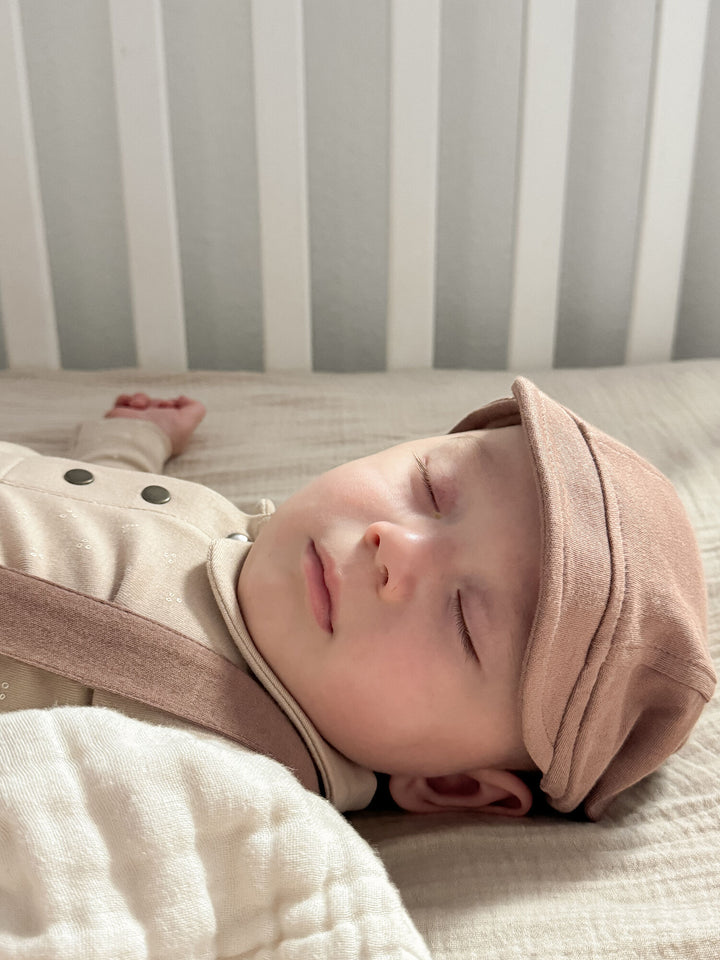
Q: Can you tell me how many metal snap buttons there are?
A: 3